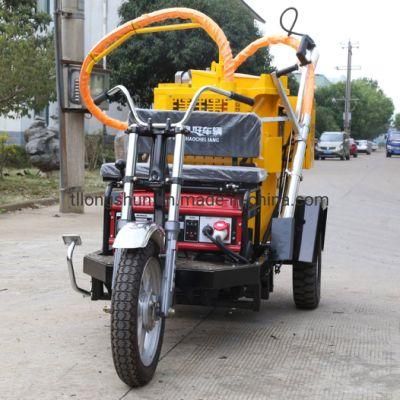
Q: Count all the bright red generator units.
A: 1